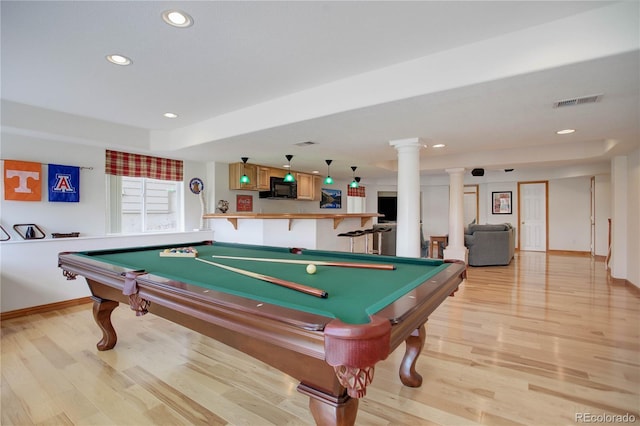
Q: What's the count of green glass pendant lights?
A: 4